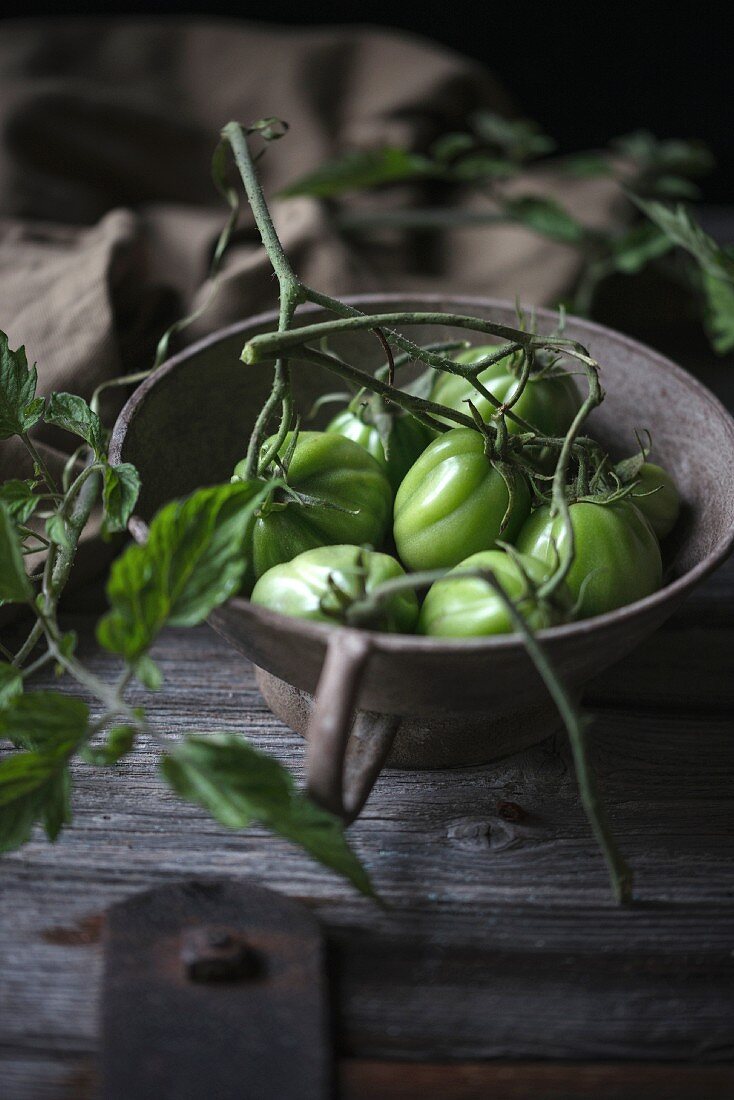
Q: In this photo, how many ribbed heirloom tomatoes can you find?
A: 8